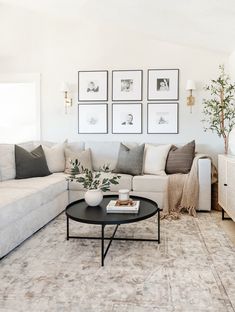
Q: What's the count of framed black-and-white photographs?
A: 6